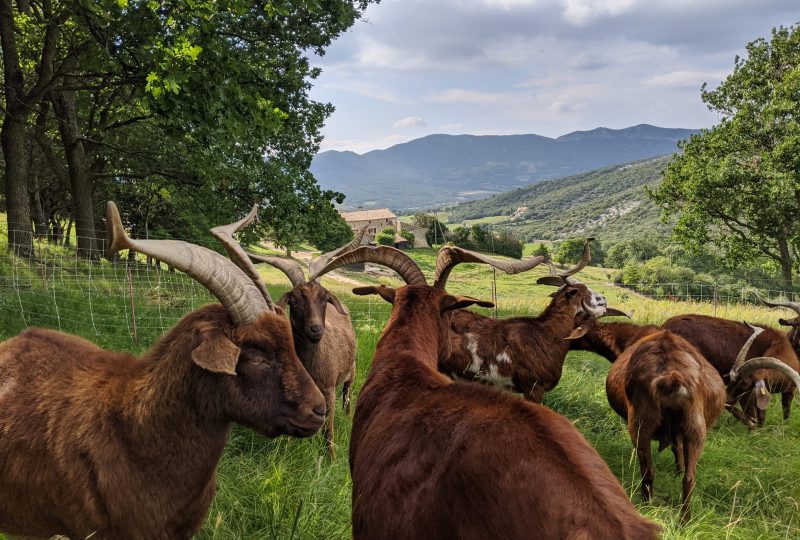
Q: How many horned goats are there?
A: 7